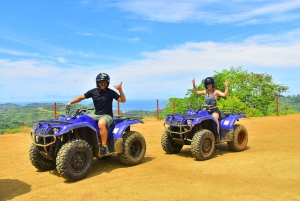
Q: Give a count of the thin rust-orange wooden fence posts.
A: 5